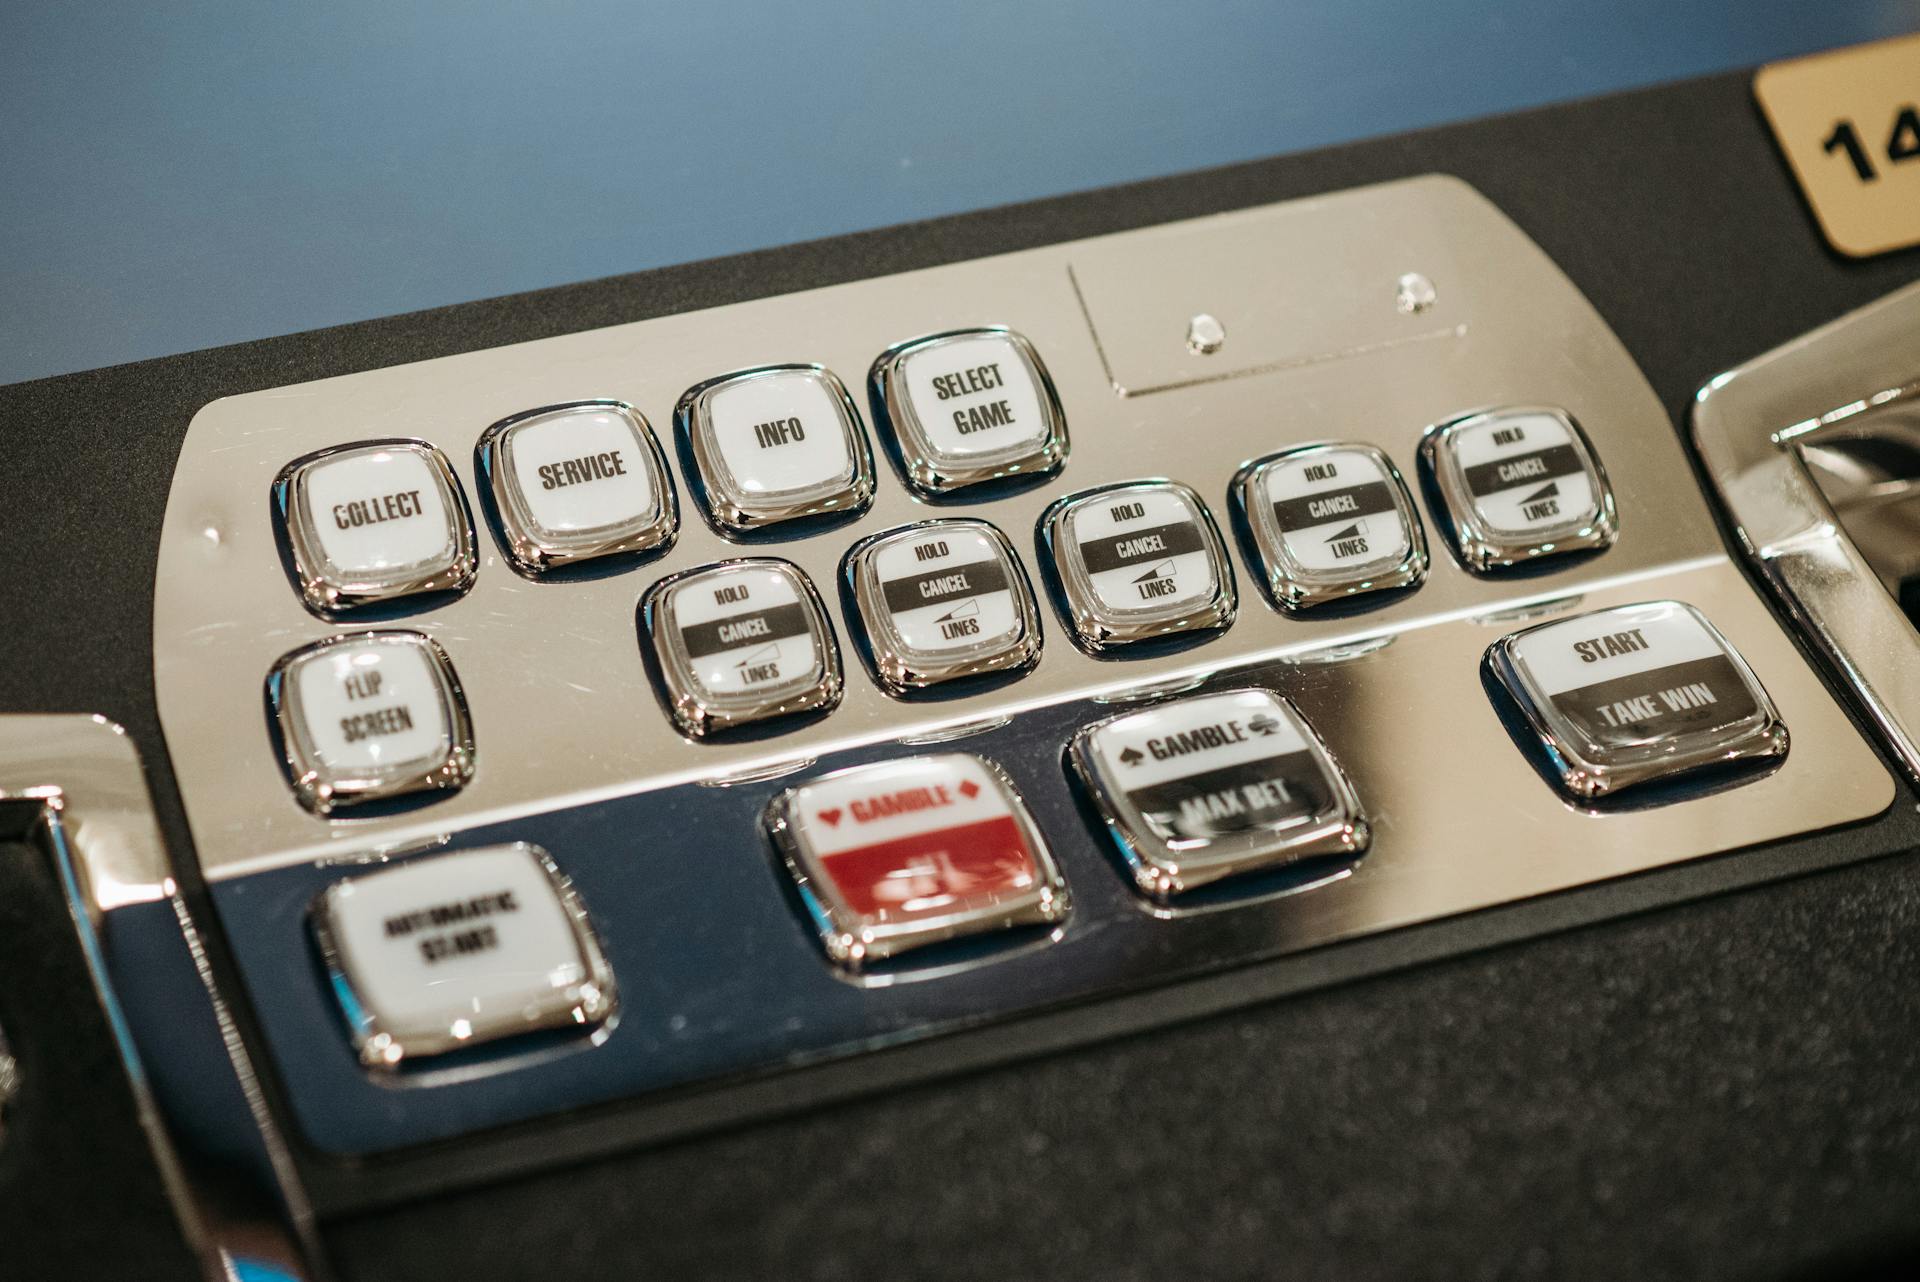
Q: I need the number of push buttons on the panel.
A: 14